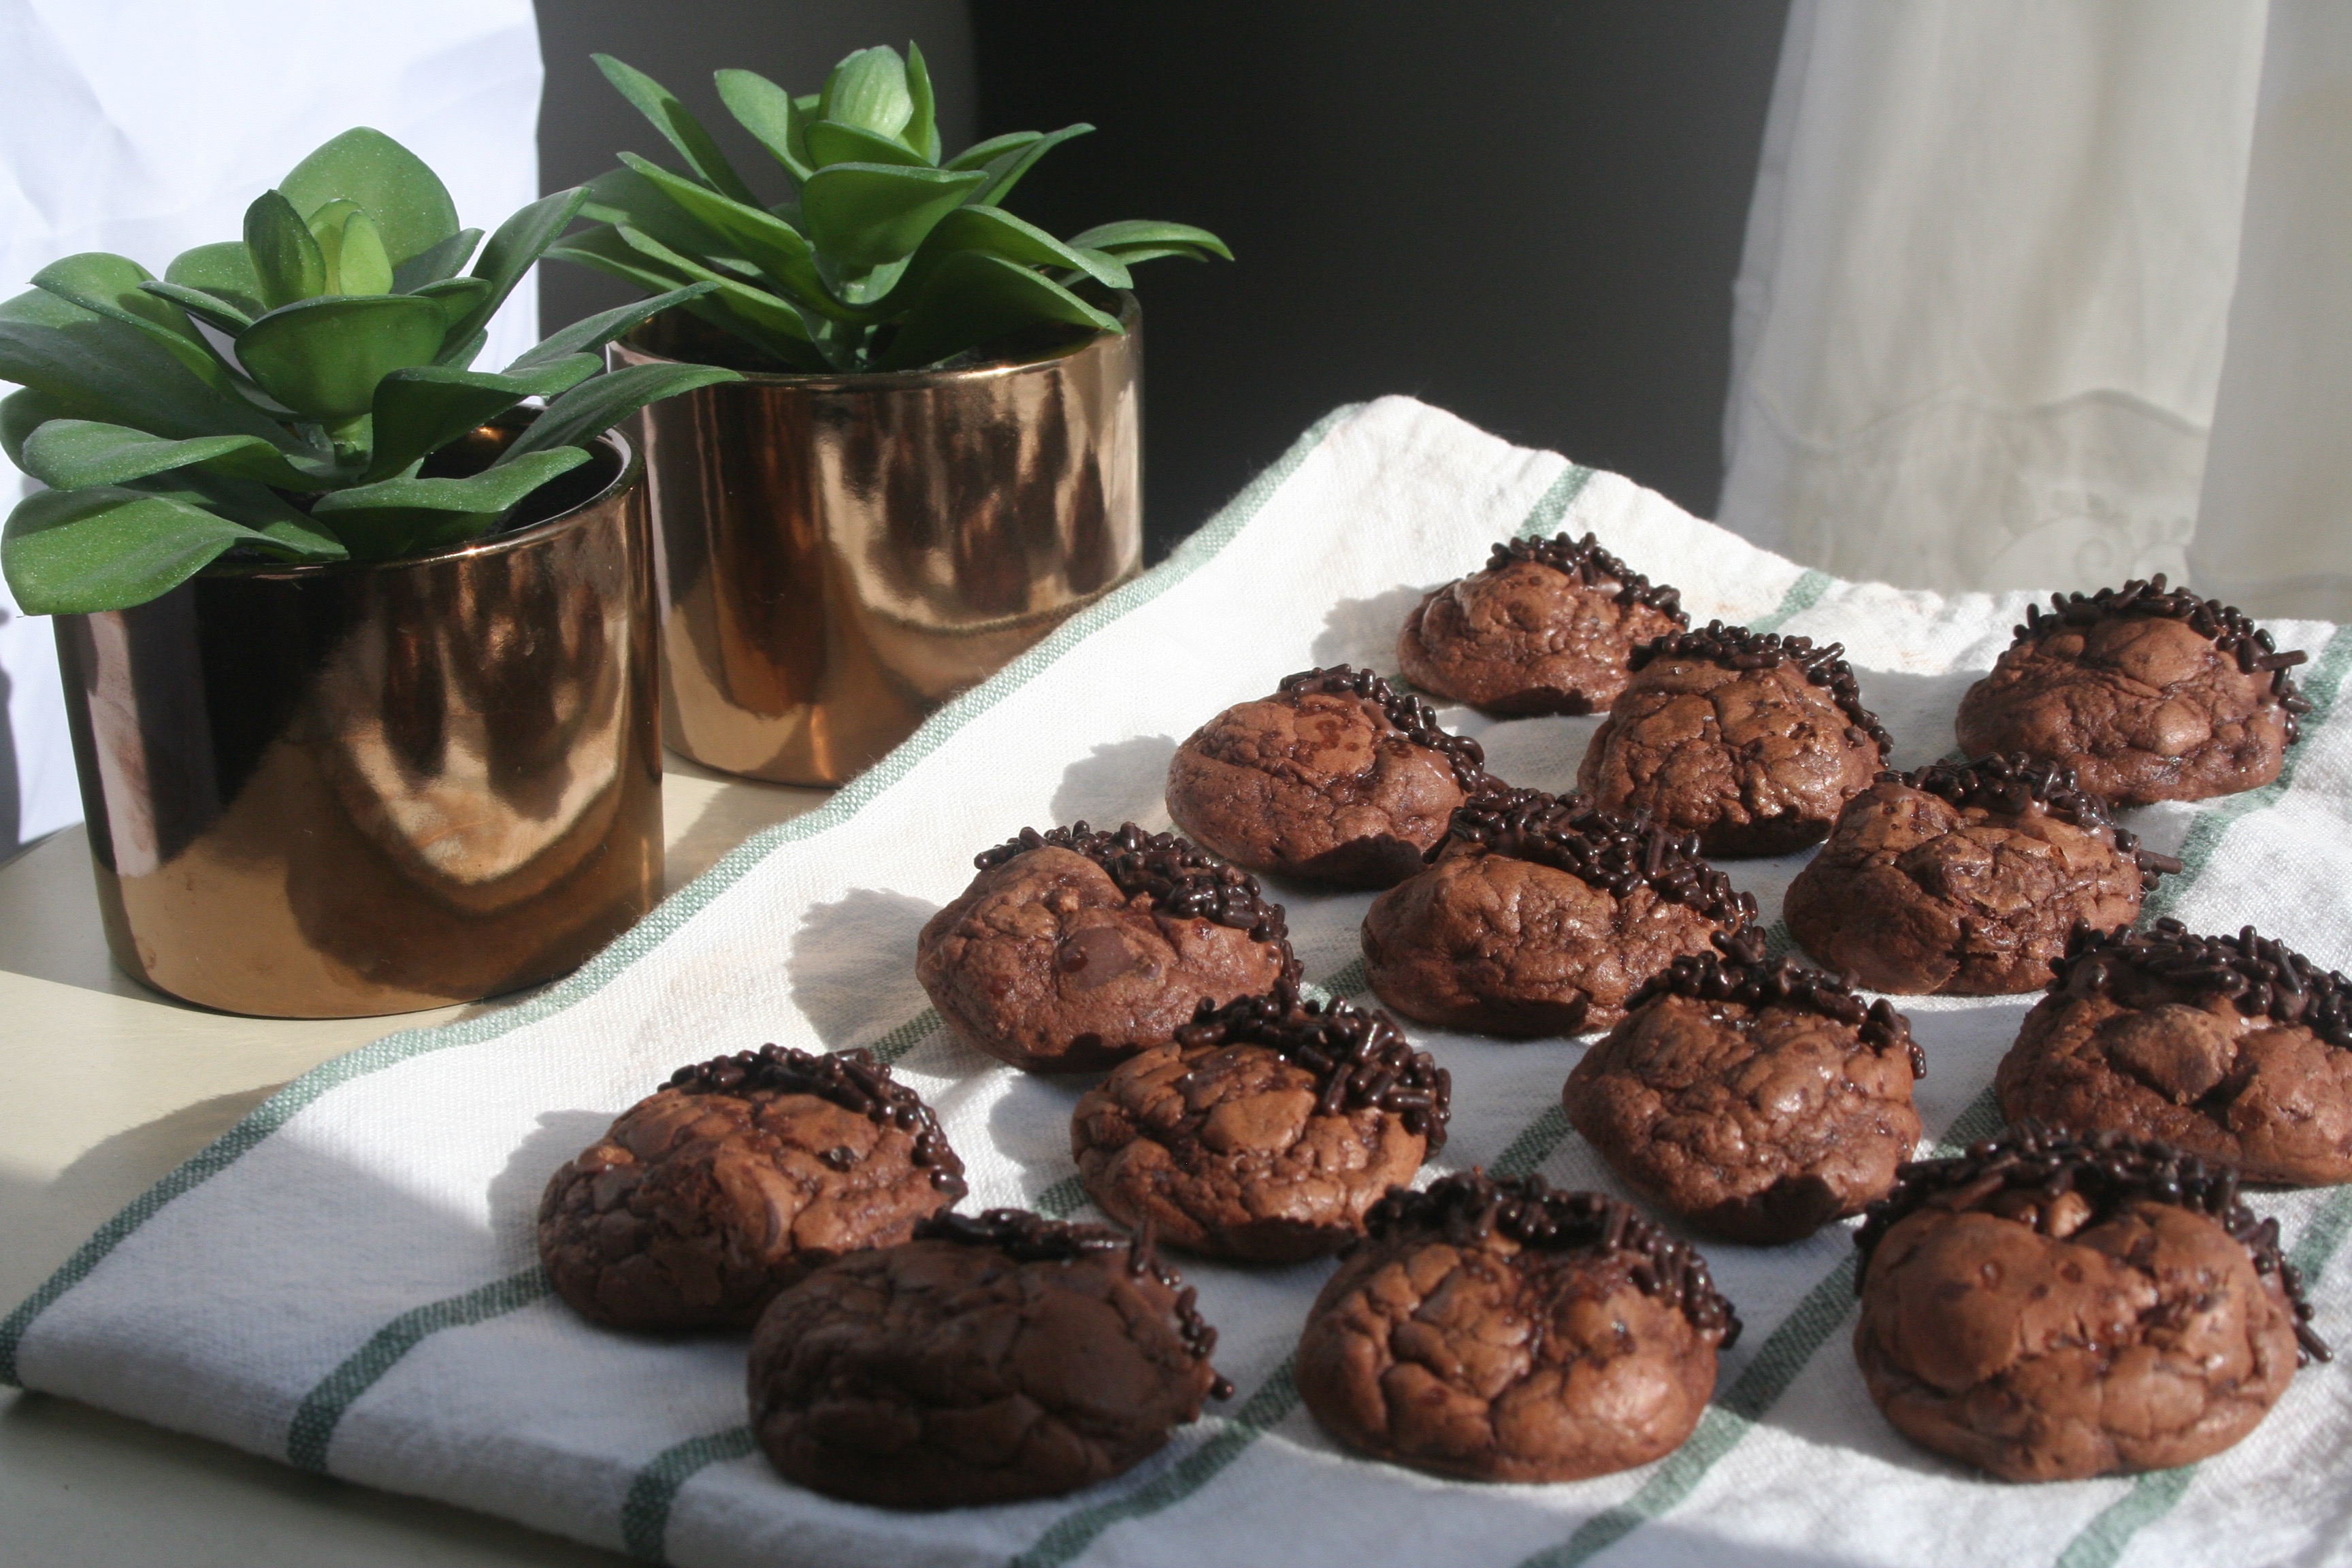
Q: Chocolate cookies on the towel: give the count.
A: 14